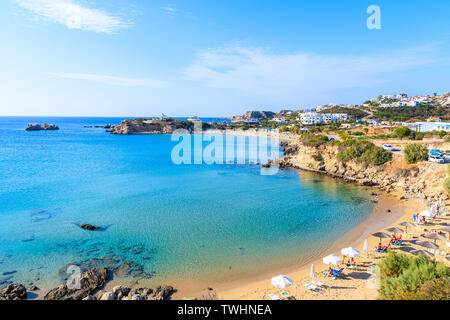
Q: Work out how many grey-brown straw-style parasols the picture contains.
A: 7